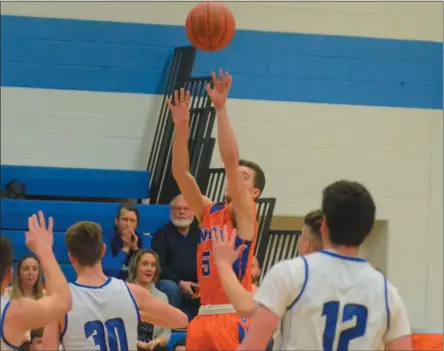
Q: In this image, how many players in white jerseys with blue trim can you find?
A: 3